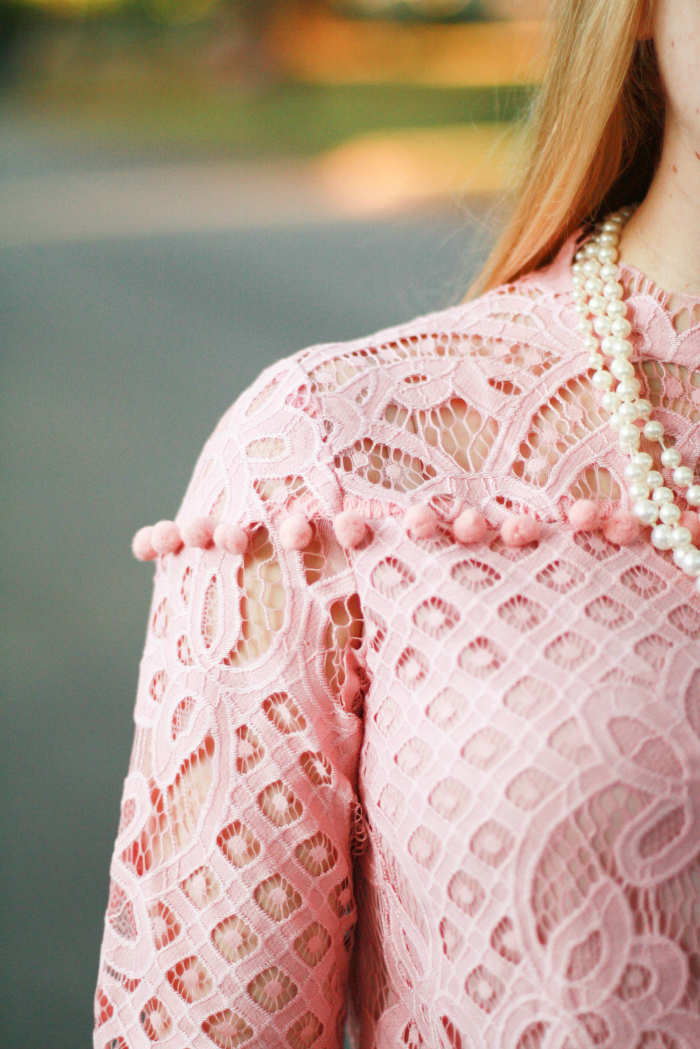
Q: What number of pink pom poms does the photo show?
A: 12